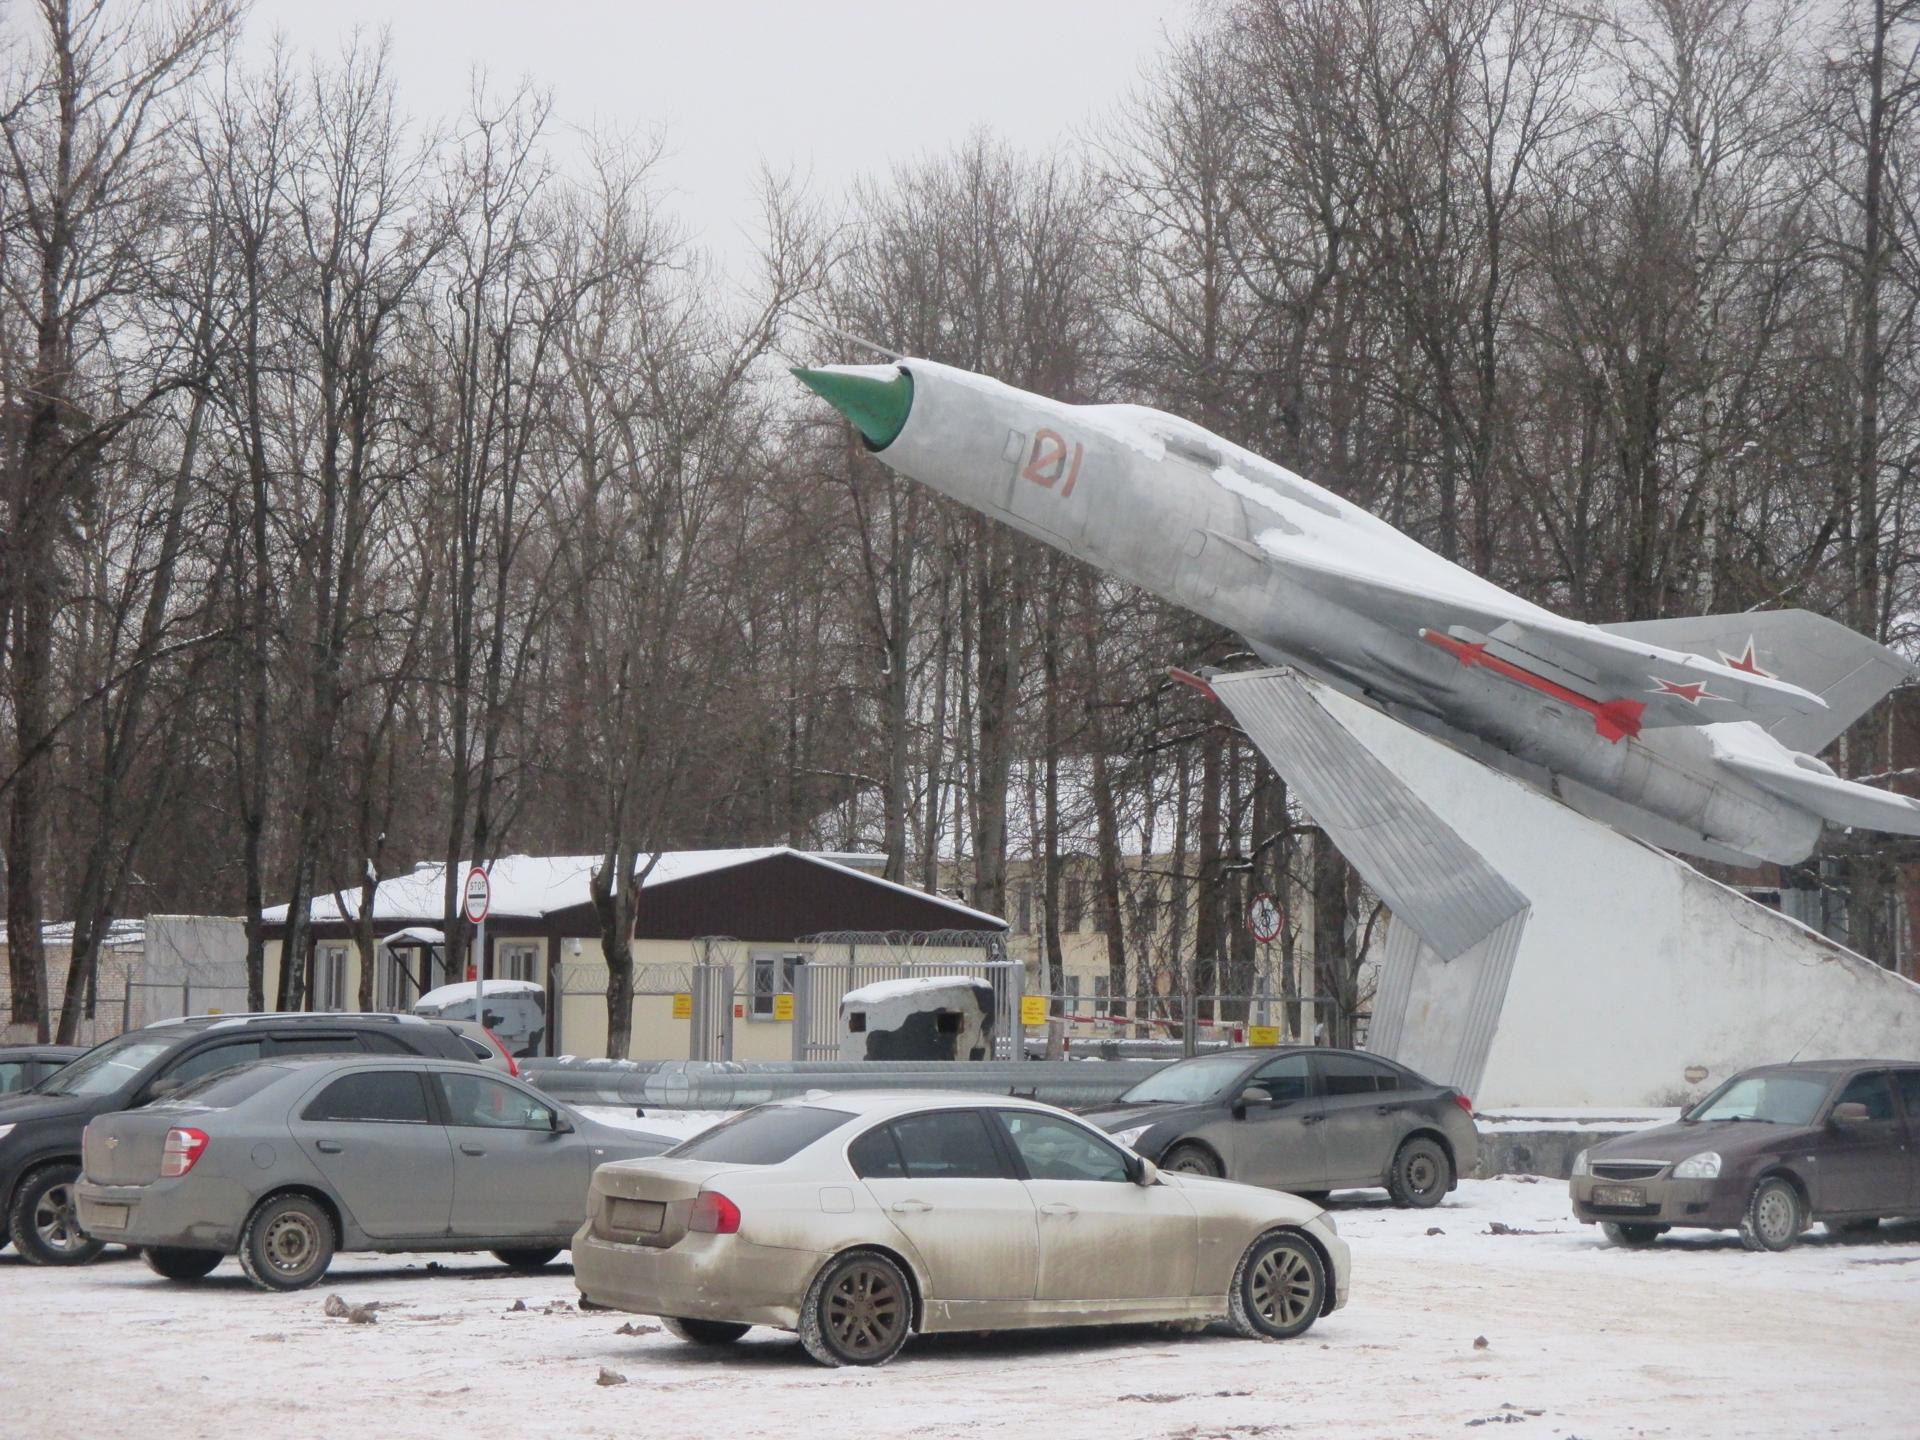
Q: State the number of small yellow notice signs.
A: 4